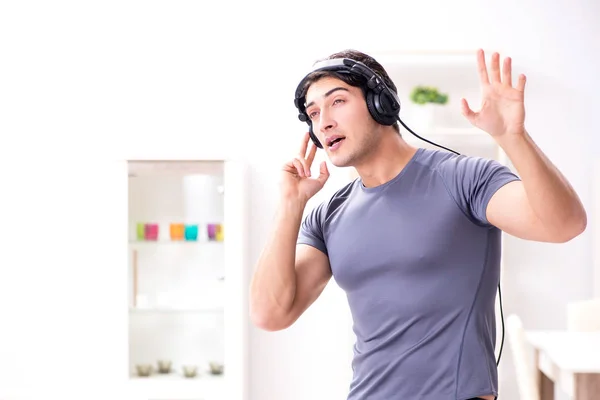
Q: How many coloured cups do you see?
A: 6